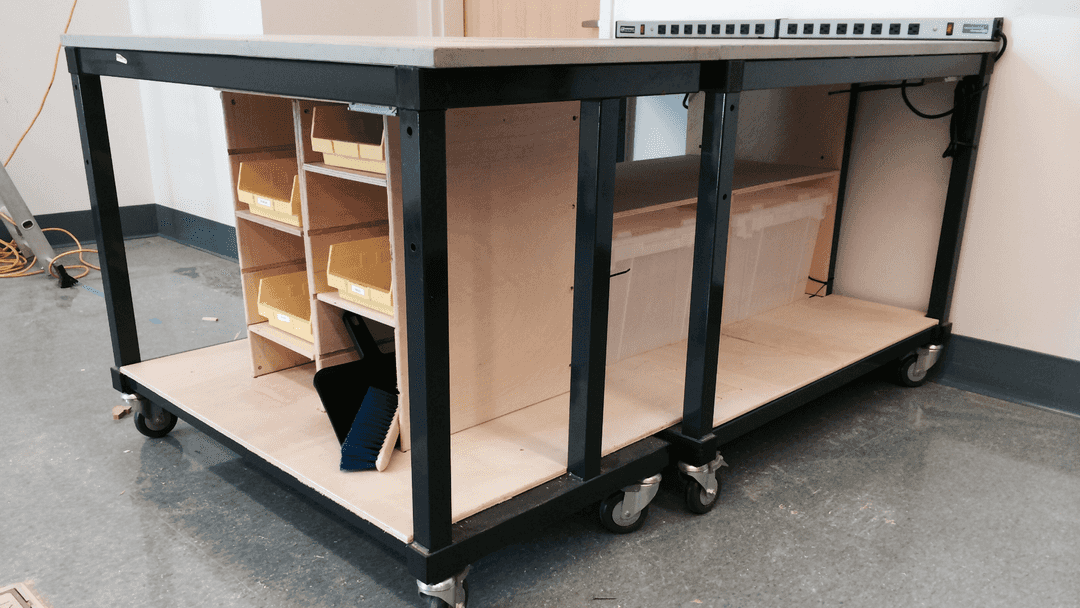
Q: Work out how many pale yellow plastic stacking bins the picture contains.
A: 4